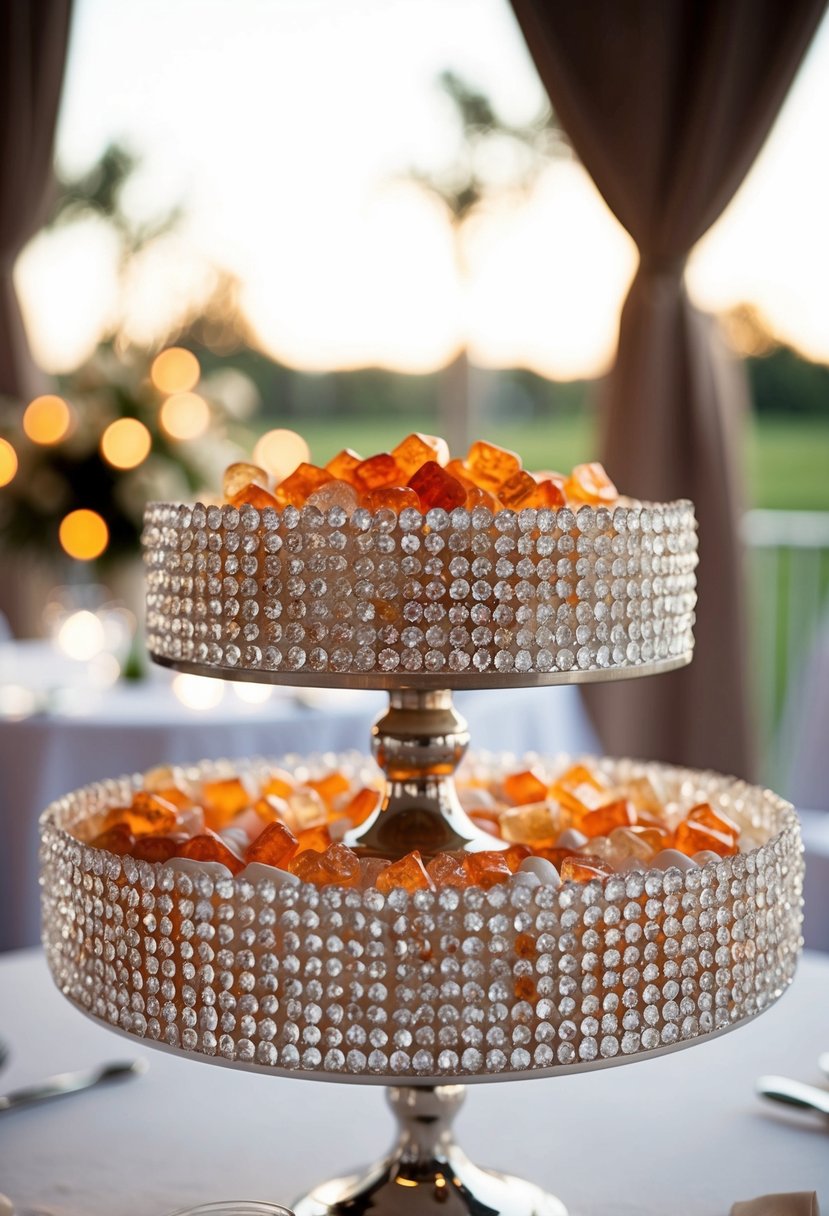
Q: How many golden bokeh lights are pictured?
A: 7